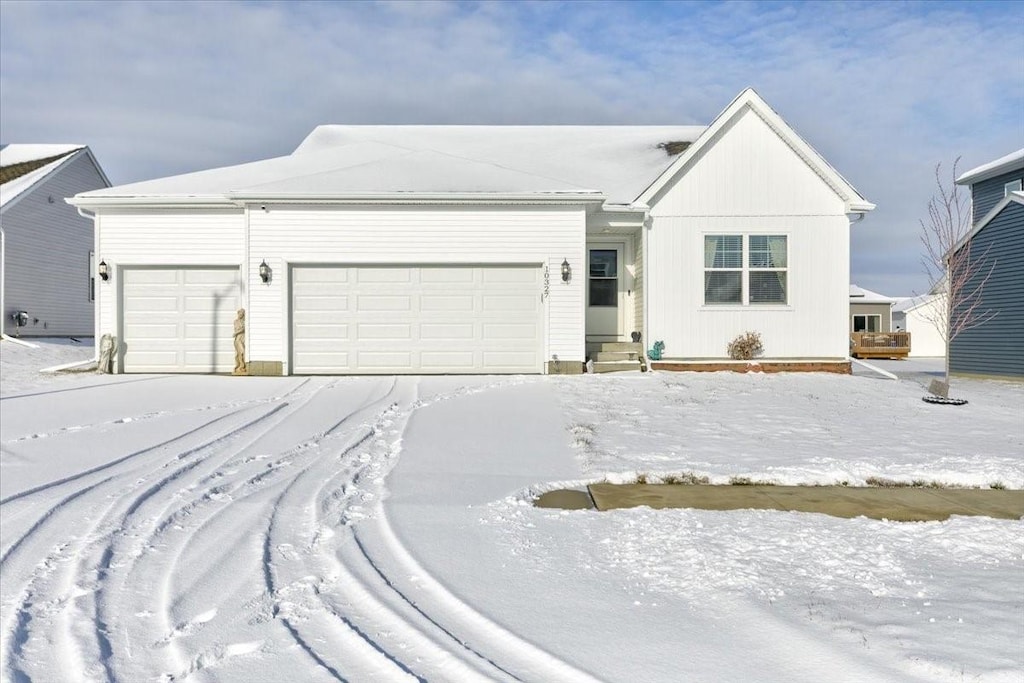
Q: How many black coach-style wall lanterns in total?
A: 3